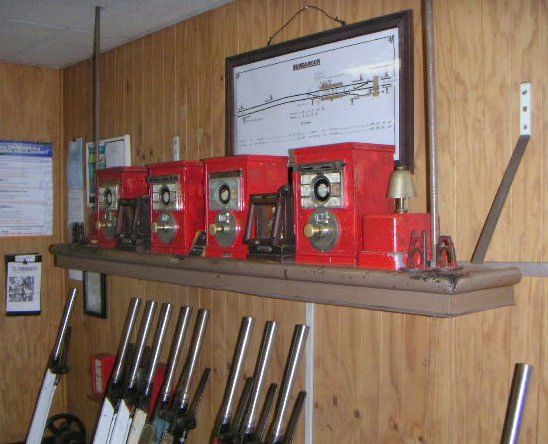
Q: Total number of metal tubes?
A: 10